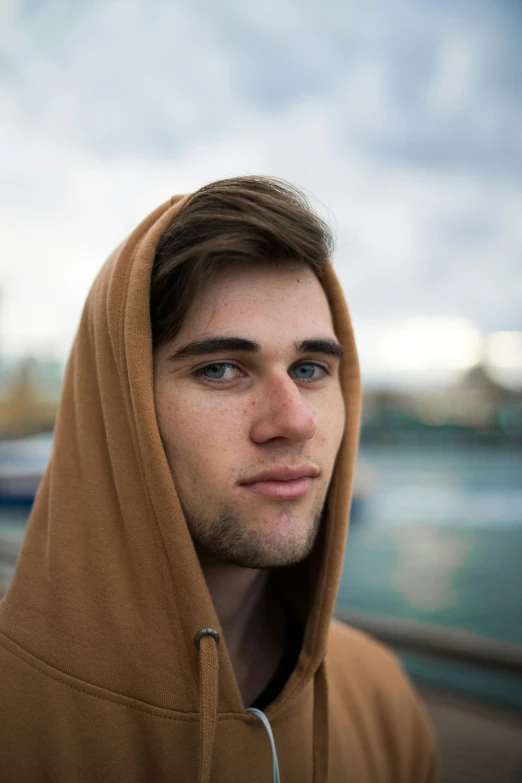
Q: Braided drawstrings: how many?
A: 2